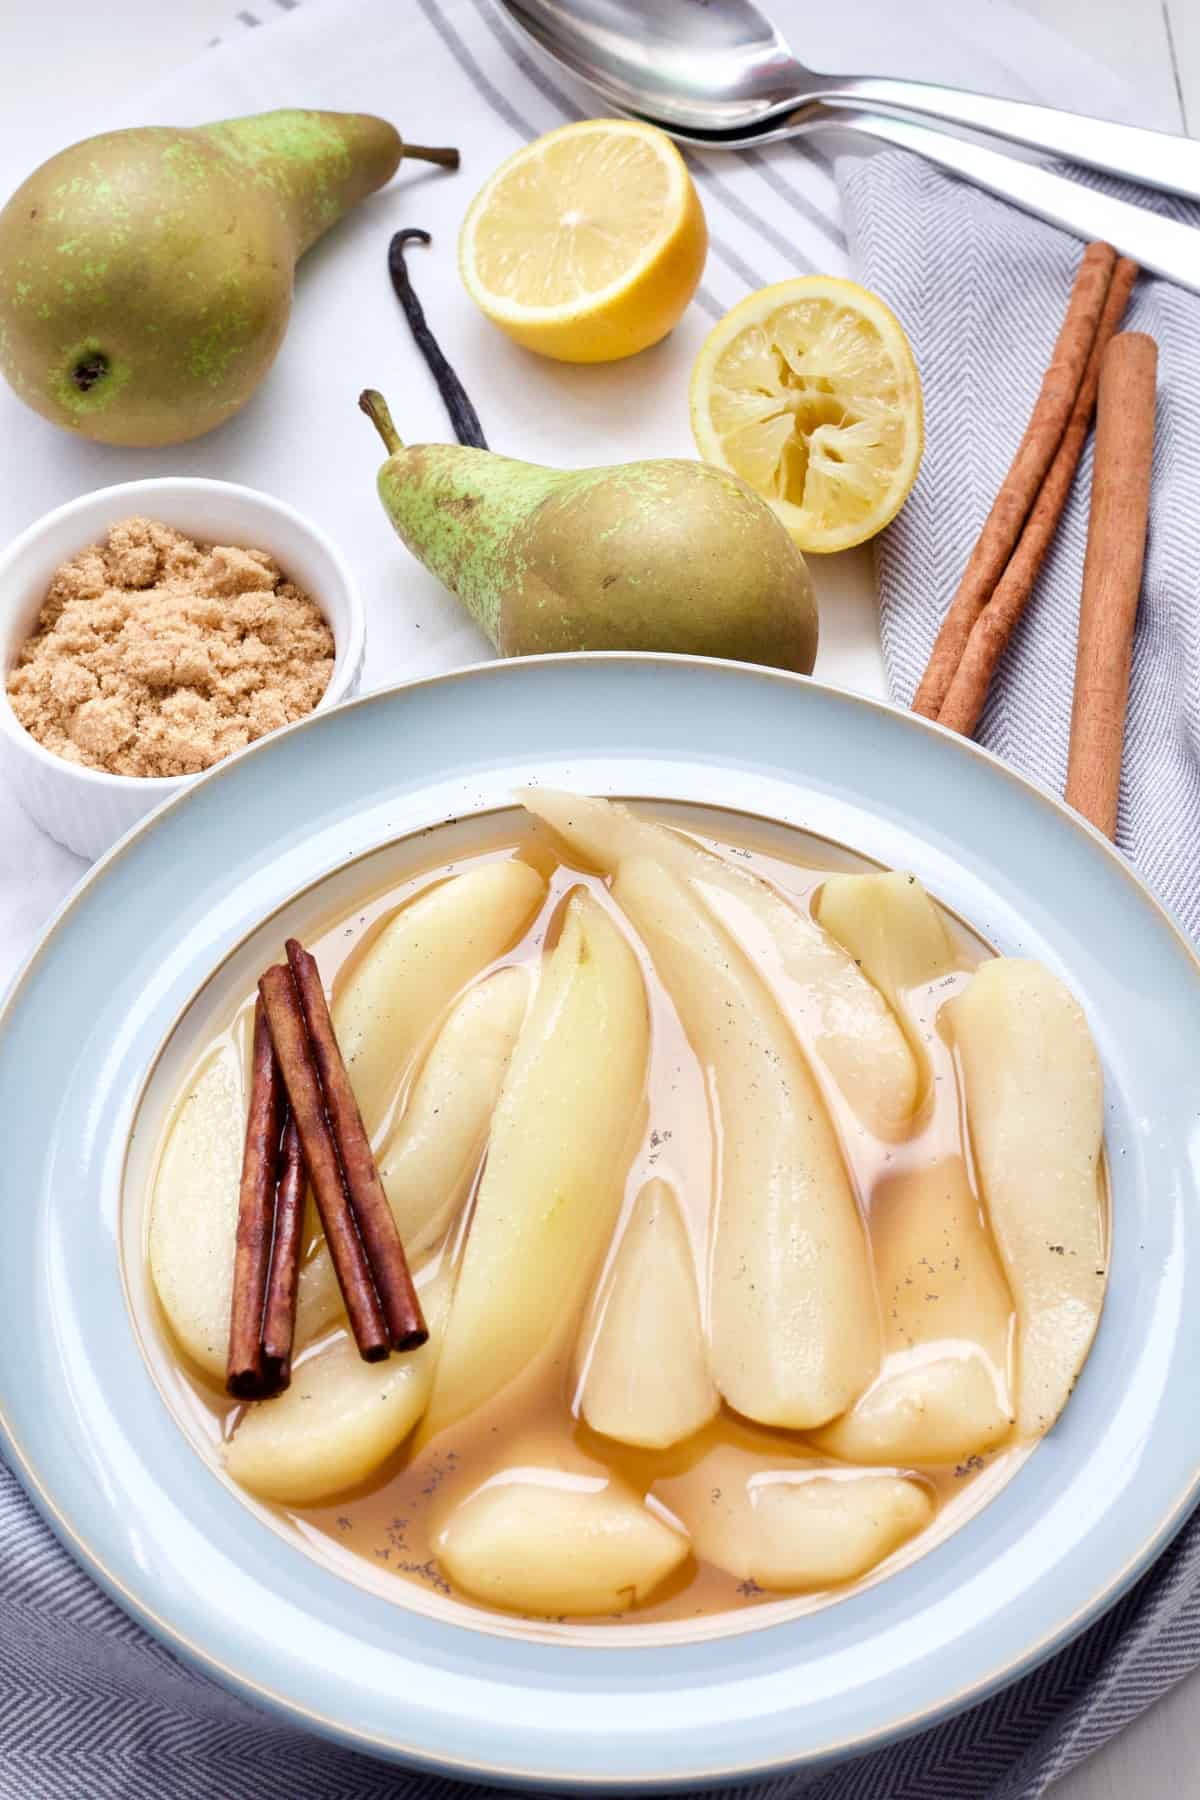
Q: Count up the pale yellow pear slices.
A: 13